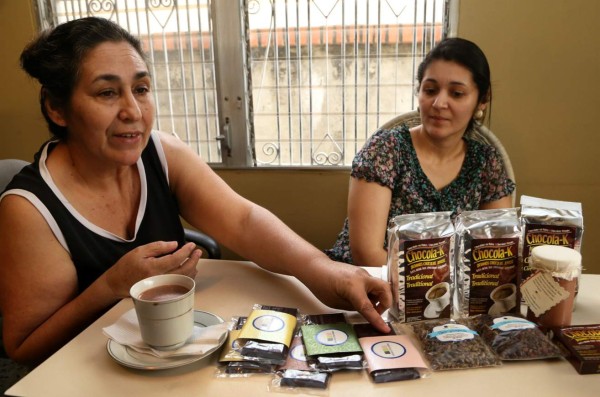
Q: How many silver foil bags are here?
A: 3